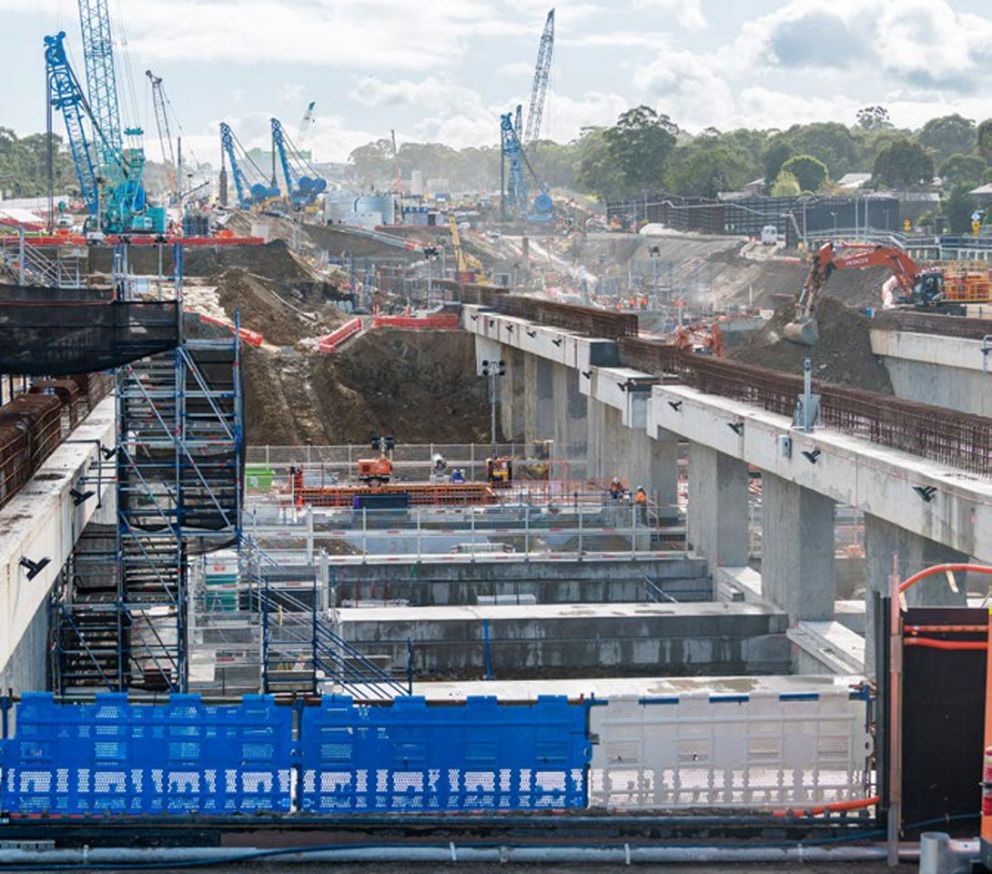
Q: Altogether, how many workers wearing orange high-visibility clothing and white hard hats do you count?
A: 2